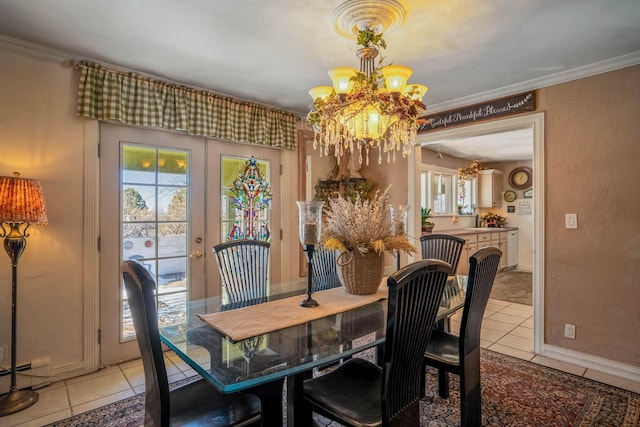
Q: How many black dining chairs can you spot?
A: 6